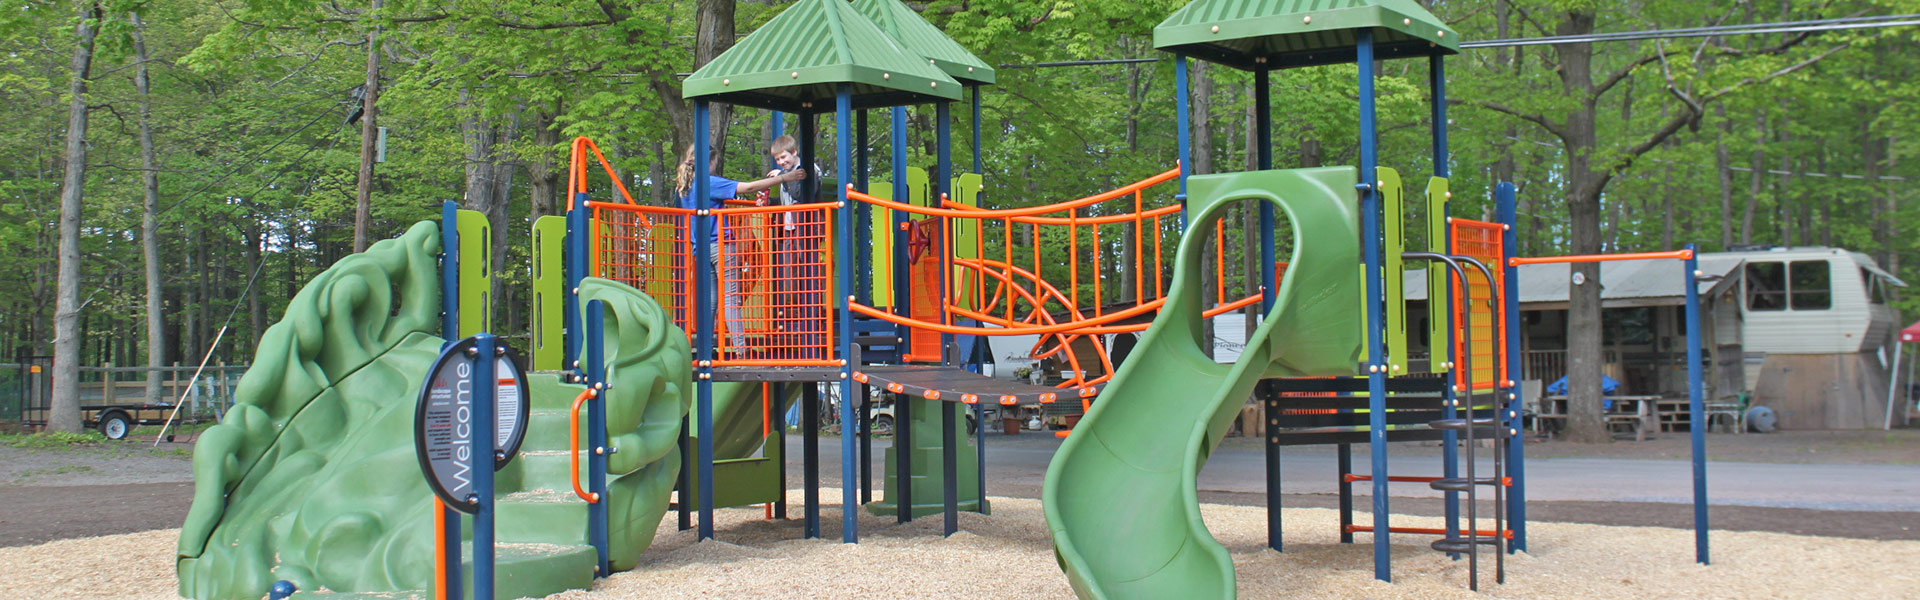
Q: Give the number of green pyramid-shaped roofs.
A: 3